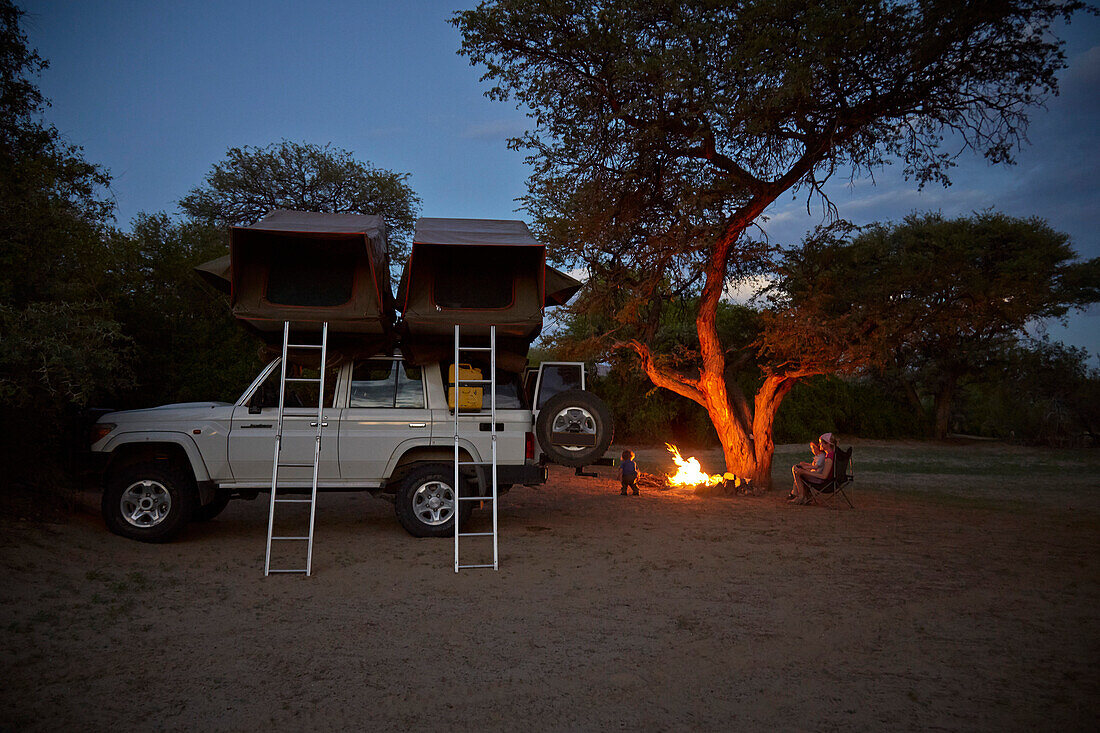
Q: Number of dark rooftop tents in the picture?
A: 2